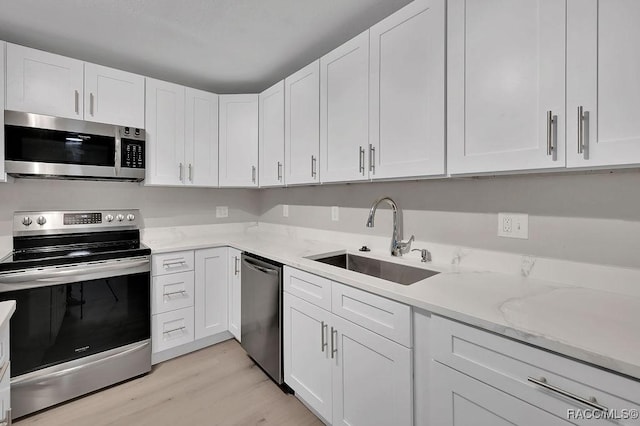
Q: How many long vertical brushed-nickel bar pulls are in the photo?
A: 14